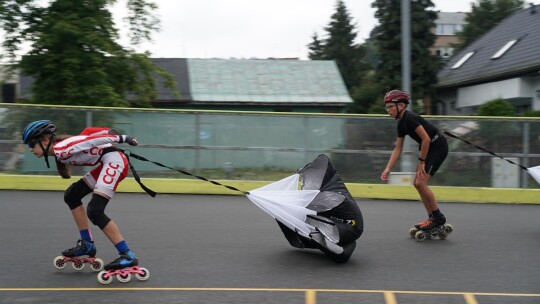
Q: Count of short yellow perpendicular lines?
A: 3